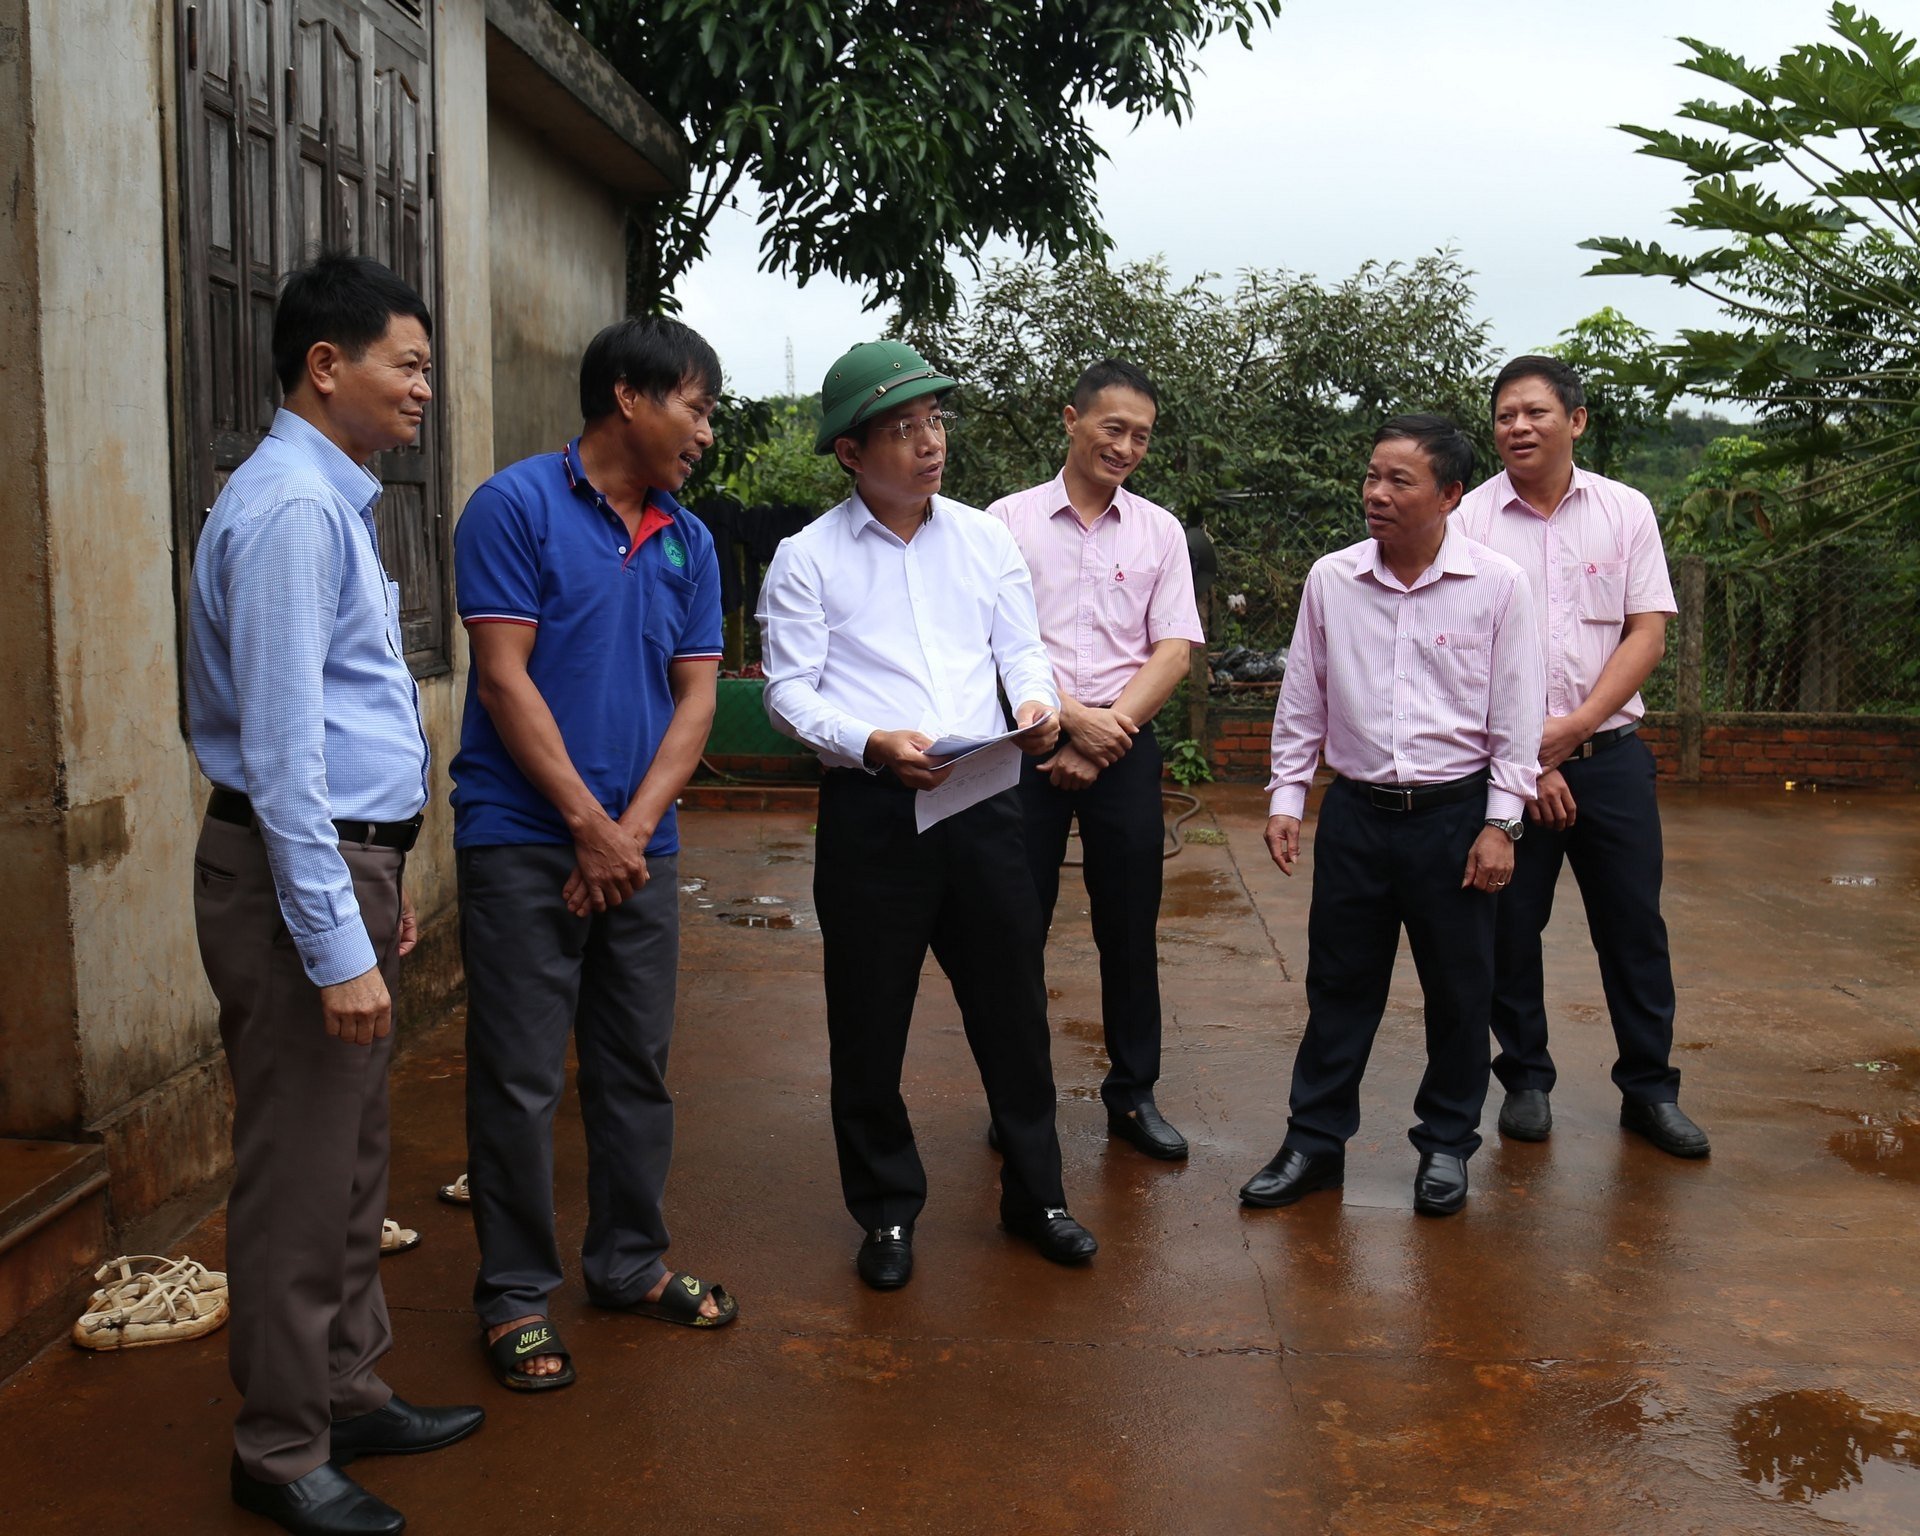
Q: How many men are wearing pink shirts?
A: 3